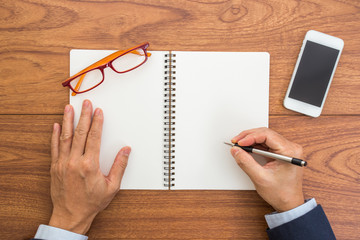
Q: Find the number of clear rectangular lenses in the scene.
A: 2